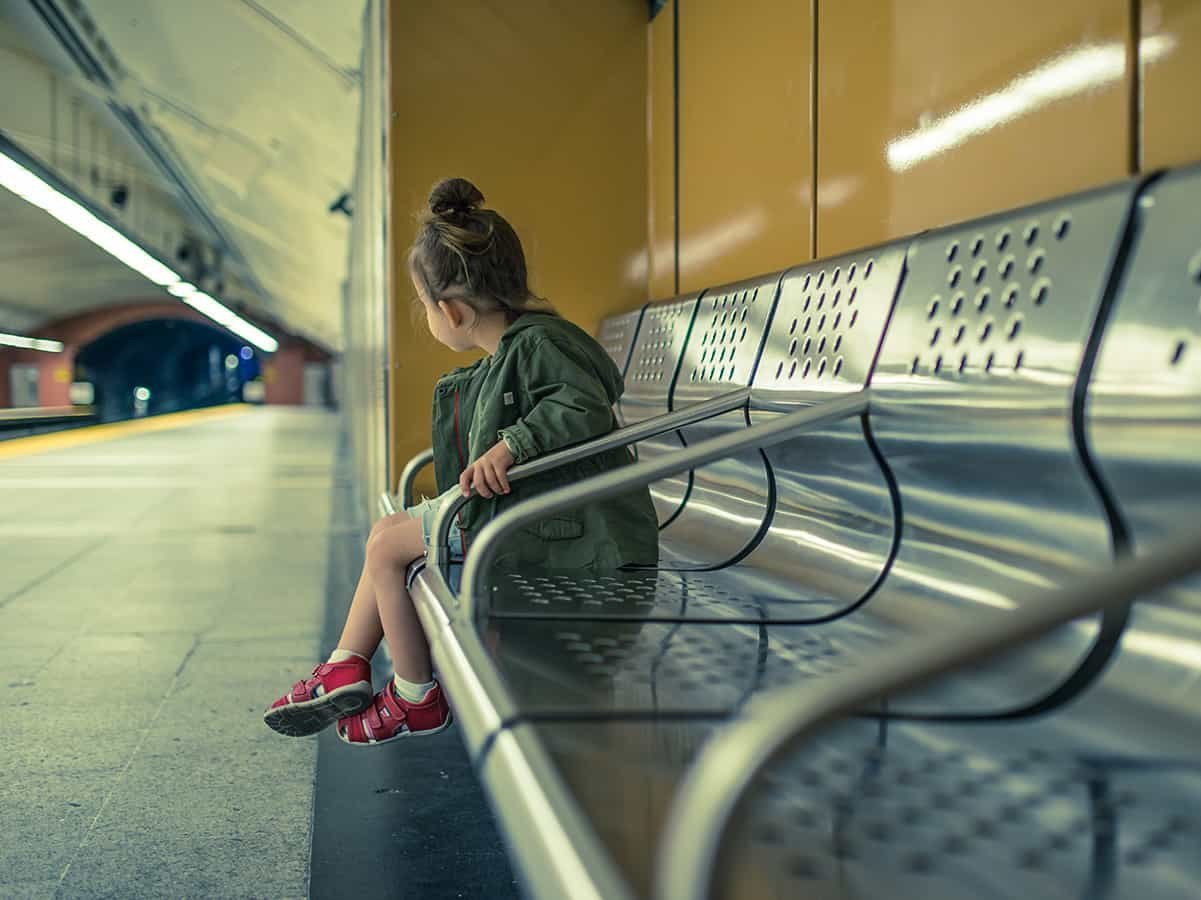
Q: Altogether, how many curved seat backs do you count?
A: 6